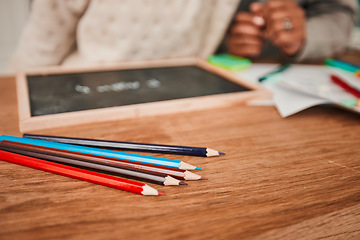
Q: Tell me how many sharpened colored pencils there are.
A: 5